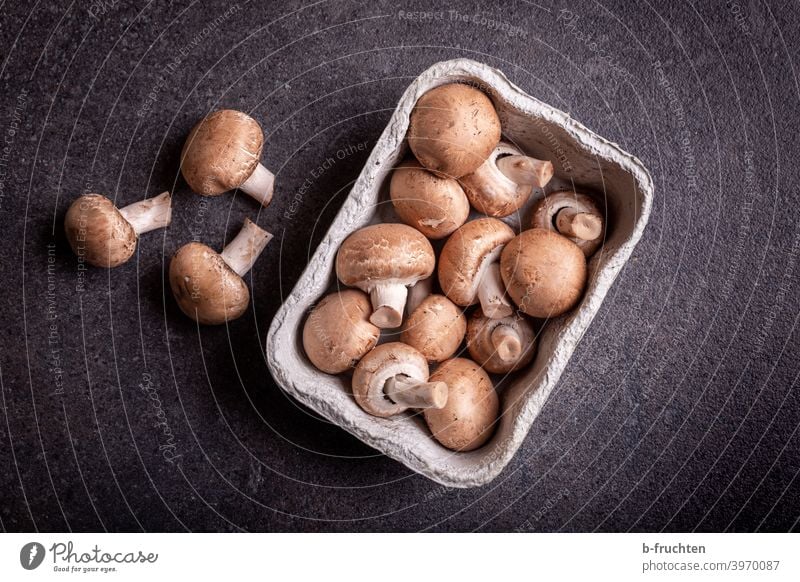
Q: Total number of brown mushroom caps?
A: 15